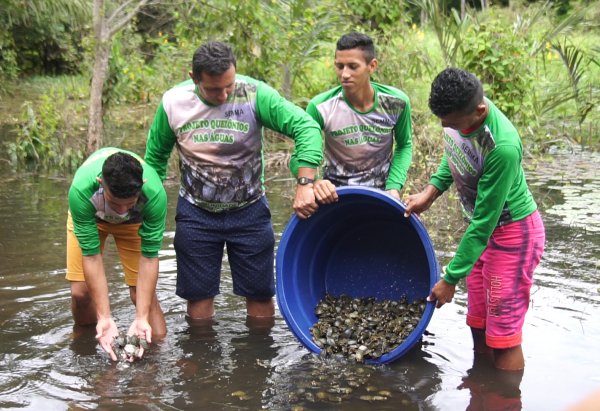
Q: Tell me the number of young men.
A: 4